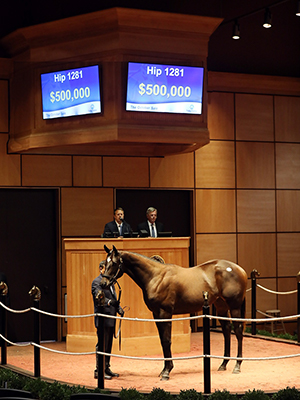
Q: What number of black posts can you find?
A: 6